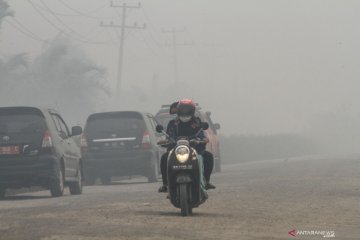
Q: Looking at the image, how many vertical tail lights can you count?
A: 3